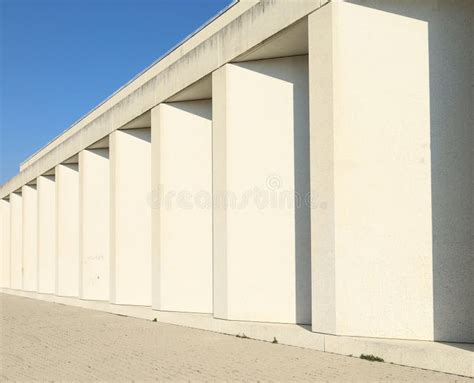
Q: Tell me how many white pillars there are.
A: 10